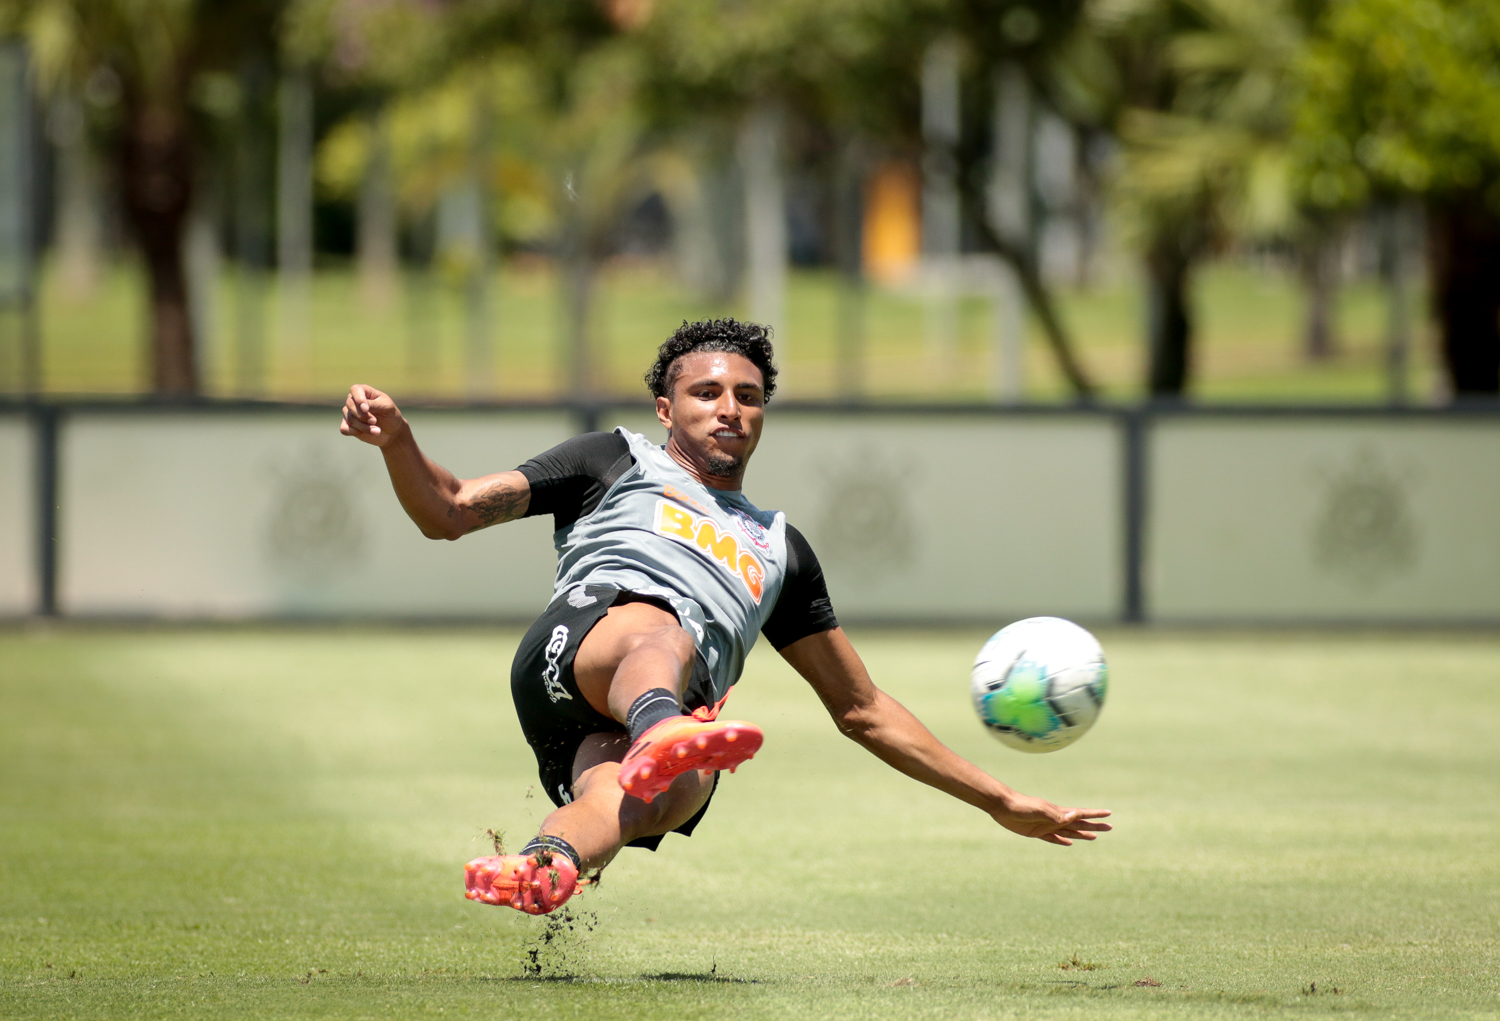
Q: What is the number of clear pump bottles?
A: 0